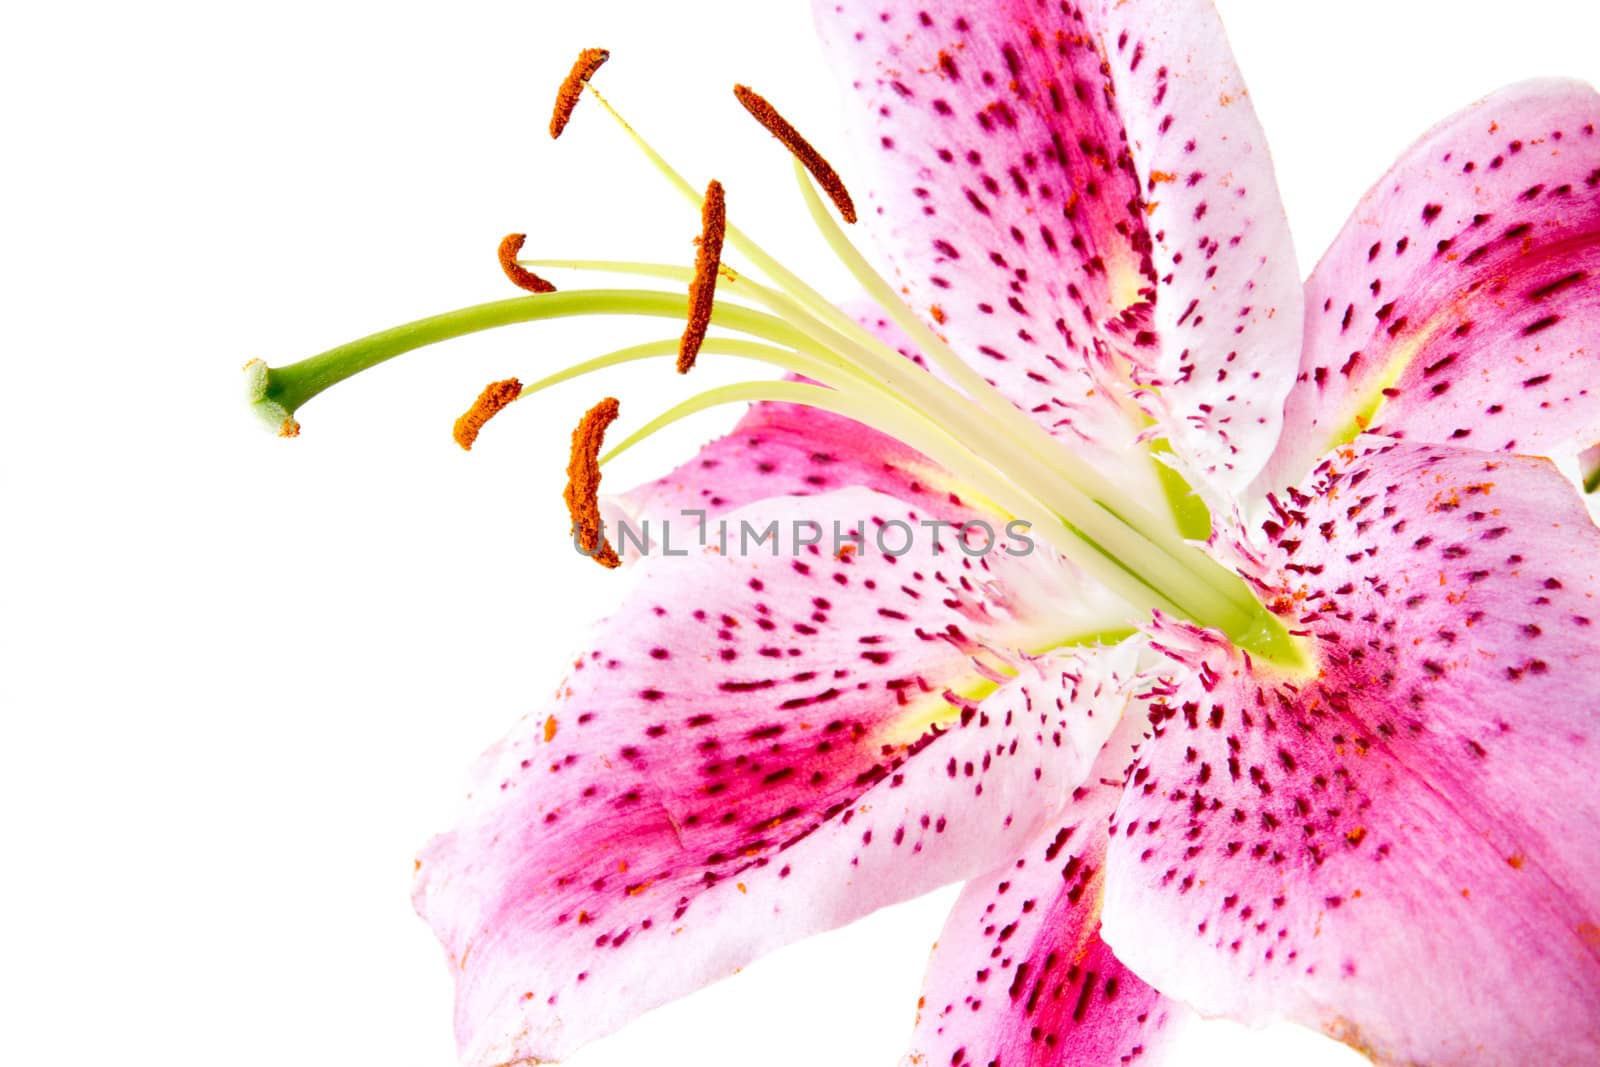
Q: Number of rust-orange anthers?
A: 6